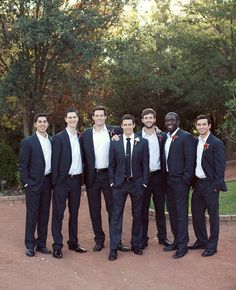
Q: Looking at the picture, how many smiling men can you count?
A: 7